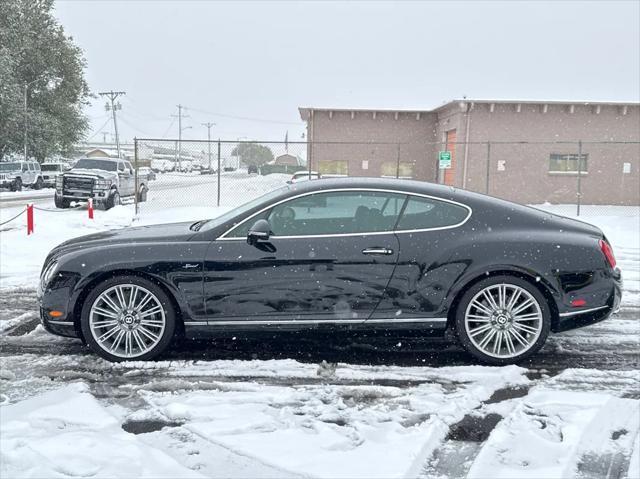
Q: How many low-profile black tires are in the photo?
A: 2